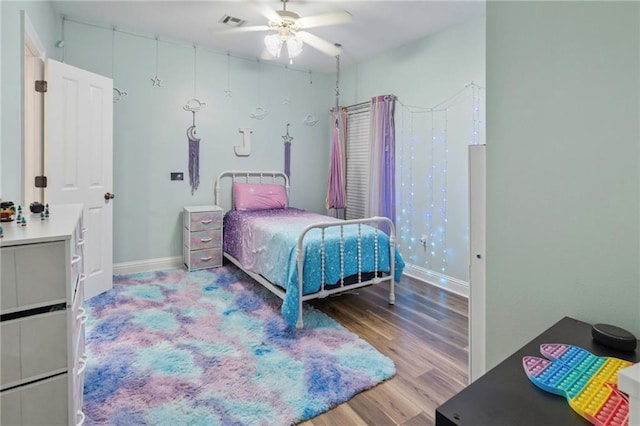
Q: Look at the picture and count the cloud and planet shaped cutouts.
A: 4